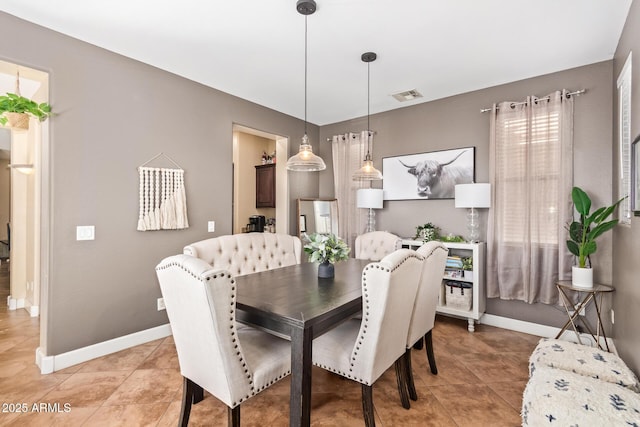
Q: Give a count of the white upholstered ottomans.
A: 2